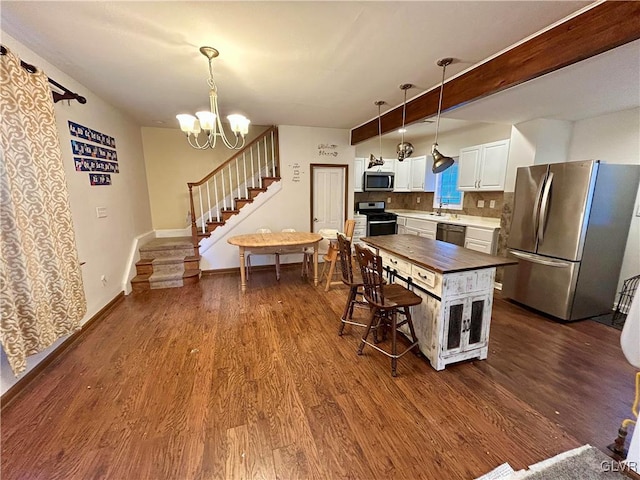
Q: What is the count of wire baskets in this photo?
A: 1